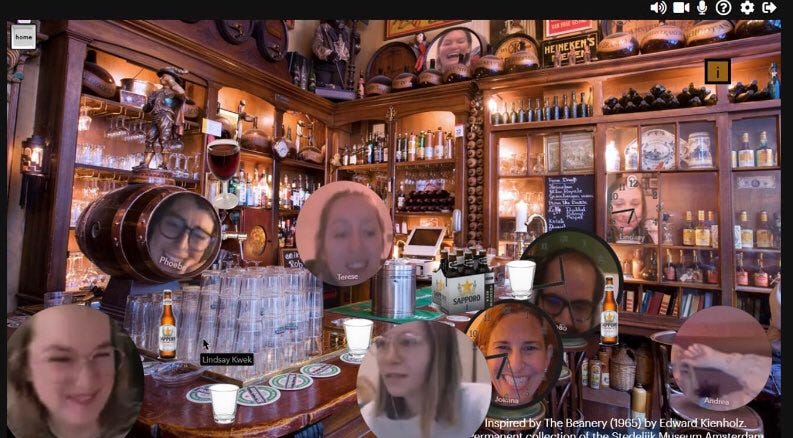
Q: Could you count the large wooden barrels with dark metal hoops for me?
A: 1